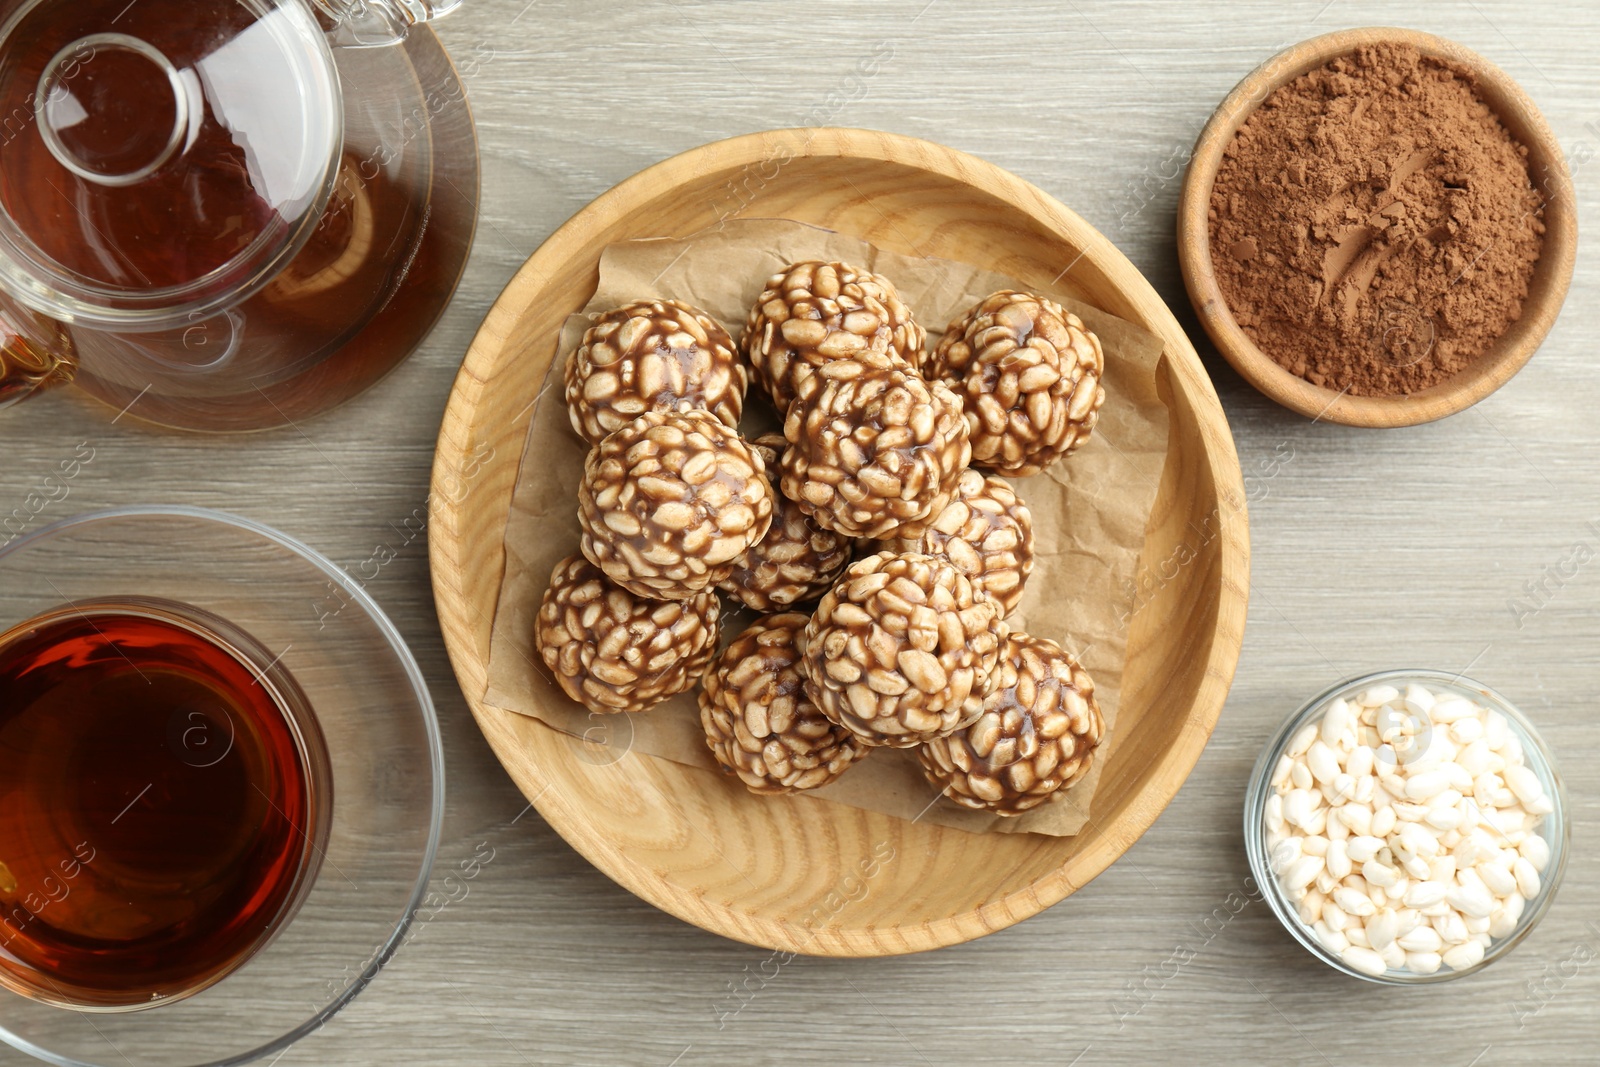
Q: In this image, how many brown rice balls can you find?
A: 11